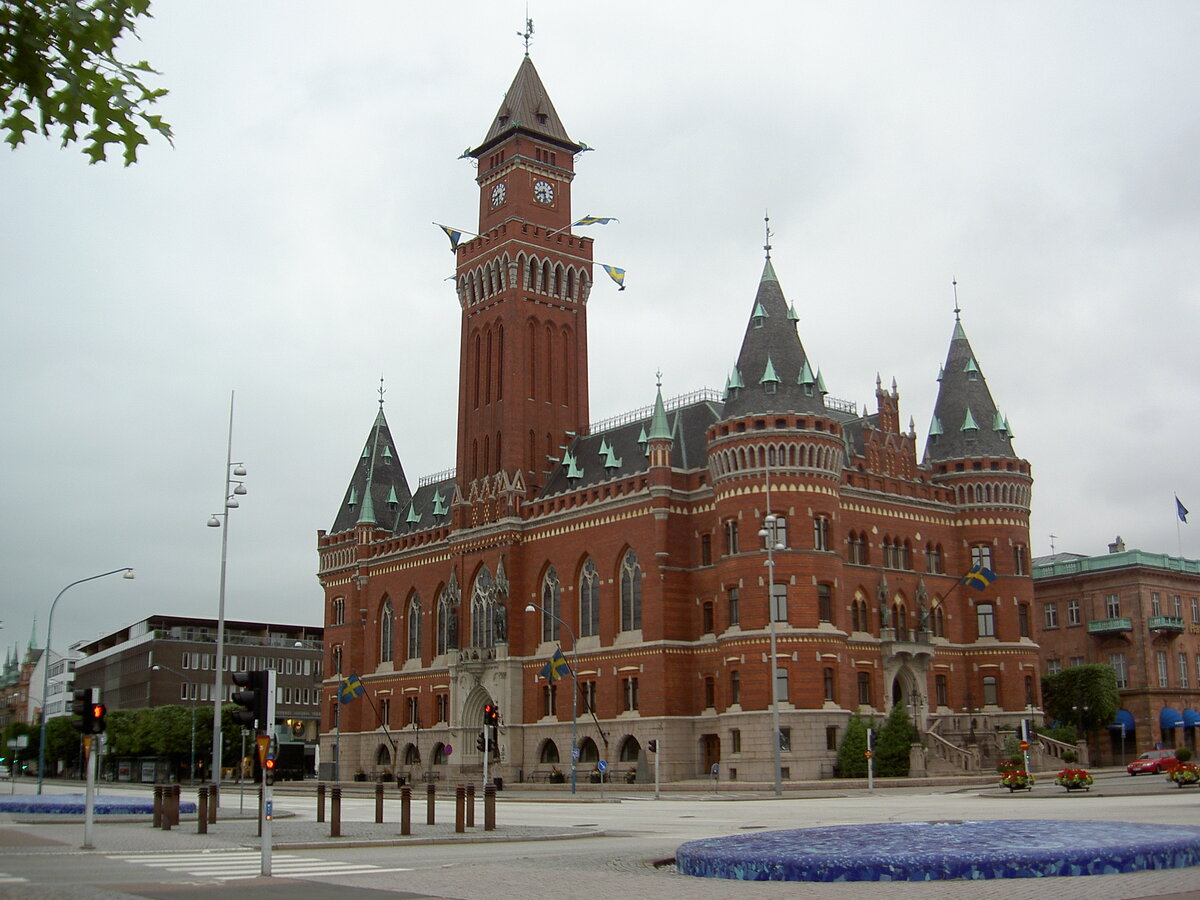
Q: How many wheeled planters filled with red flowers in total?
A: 3